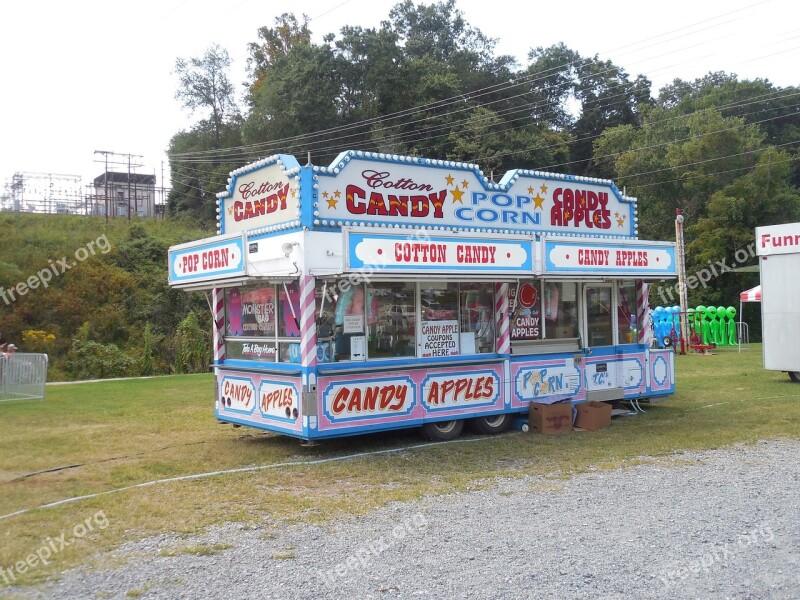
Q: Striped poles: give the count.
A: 4